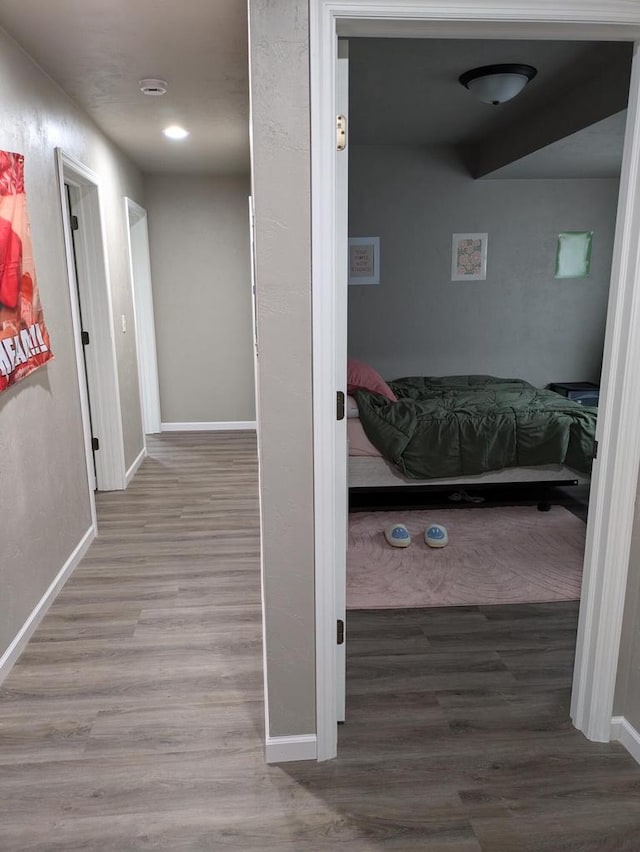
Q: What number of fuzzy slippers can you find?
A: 2